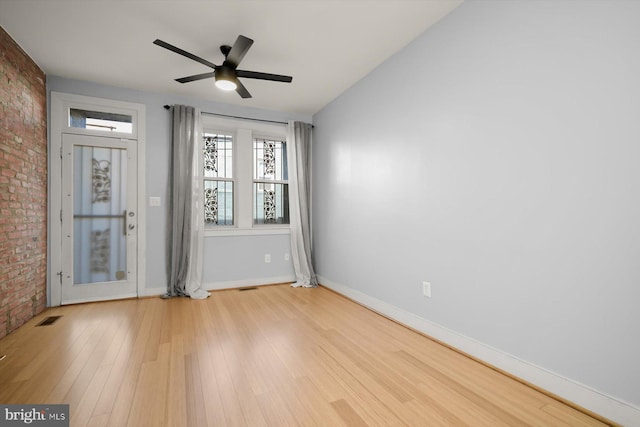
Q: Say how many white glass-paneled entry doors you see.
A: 1